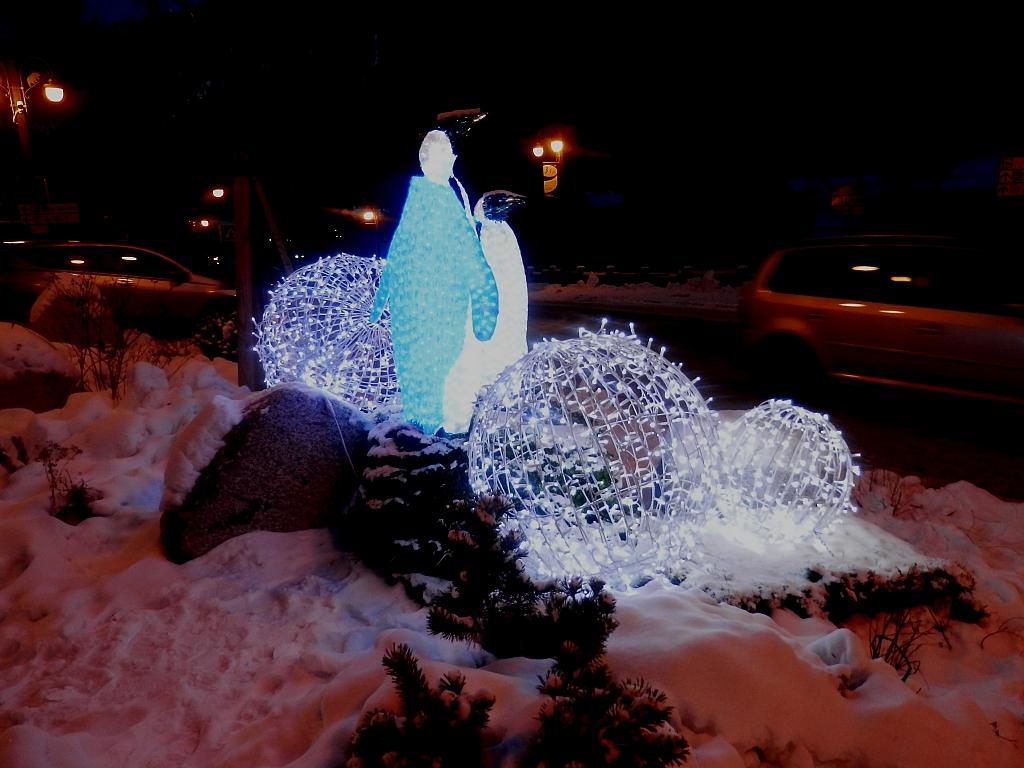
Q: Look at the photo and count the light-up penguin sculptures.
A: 2